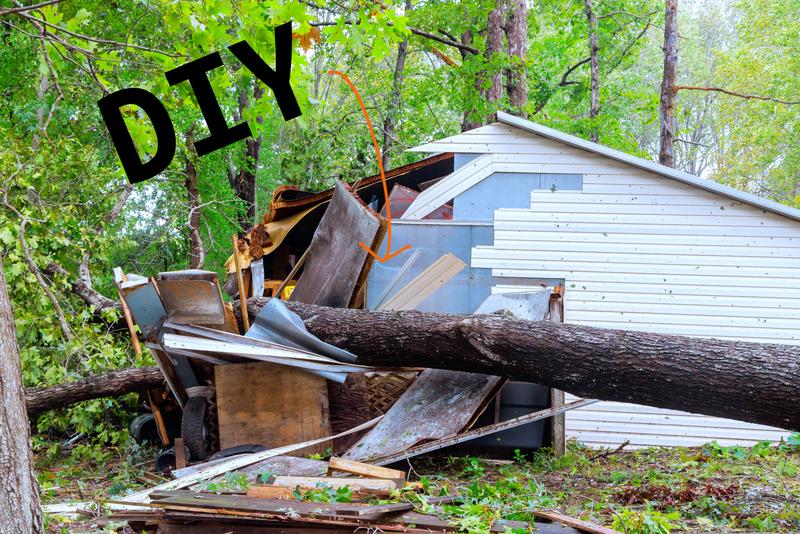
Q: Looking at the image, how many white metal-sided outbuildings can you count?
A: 1